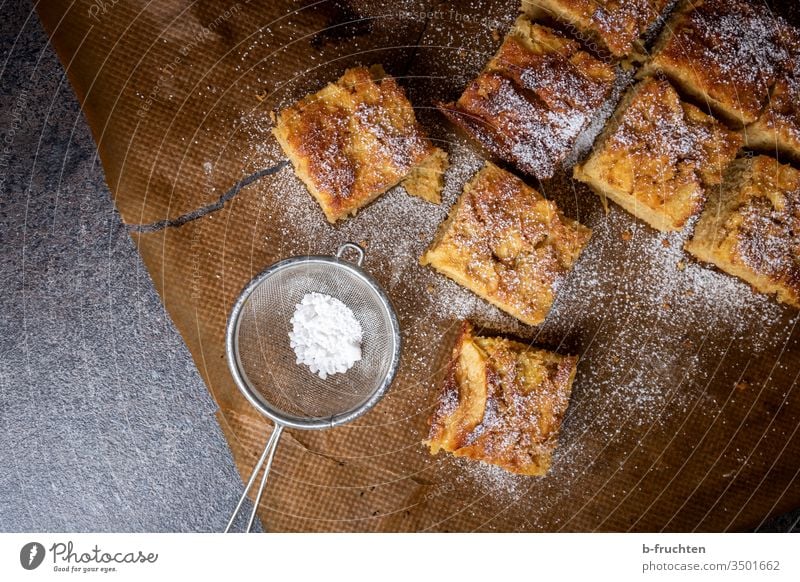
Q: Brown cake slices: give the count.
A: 9